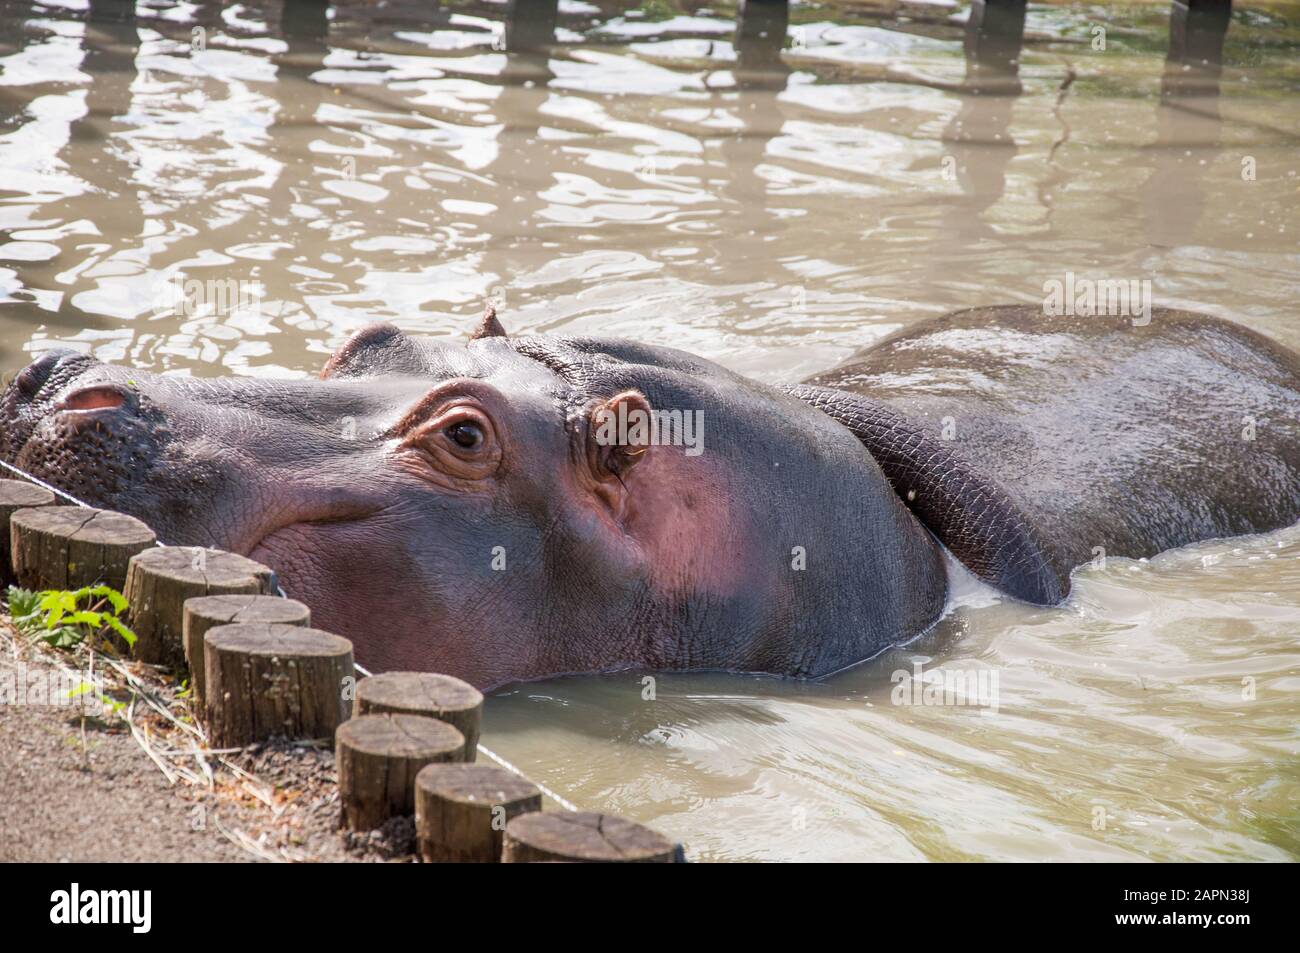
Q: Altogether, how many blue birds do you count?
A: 0